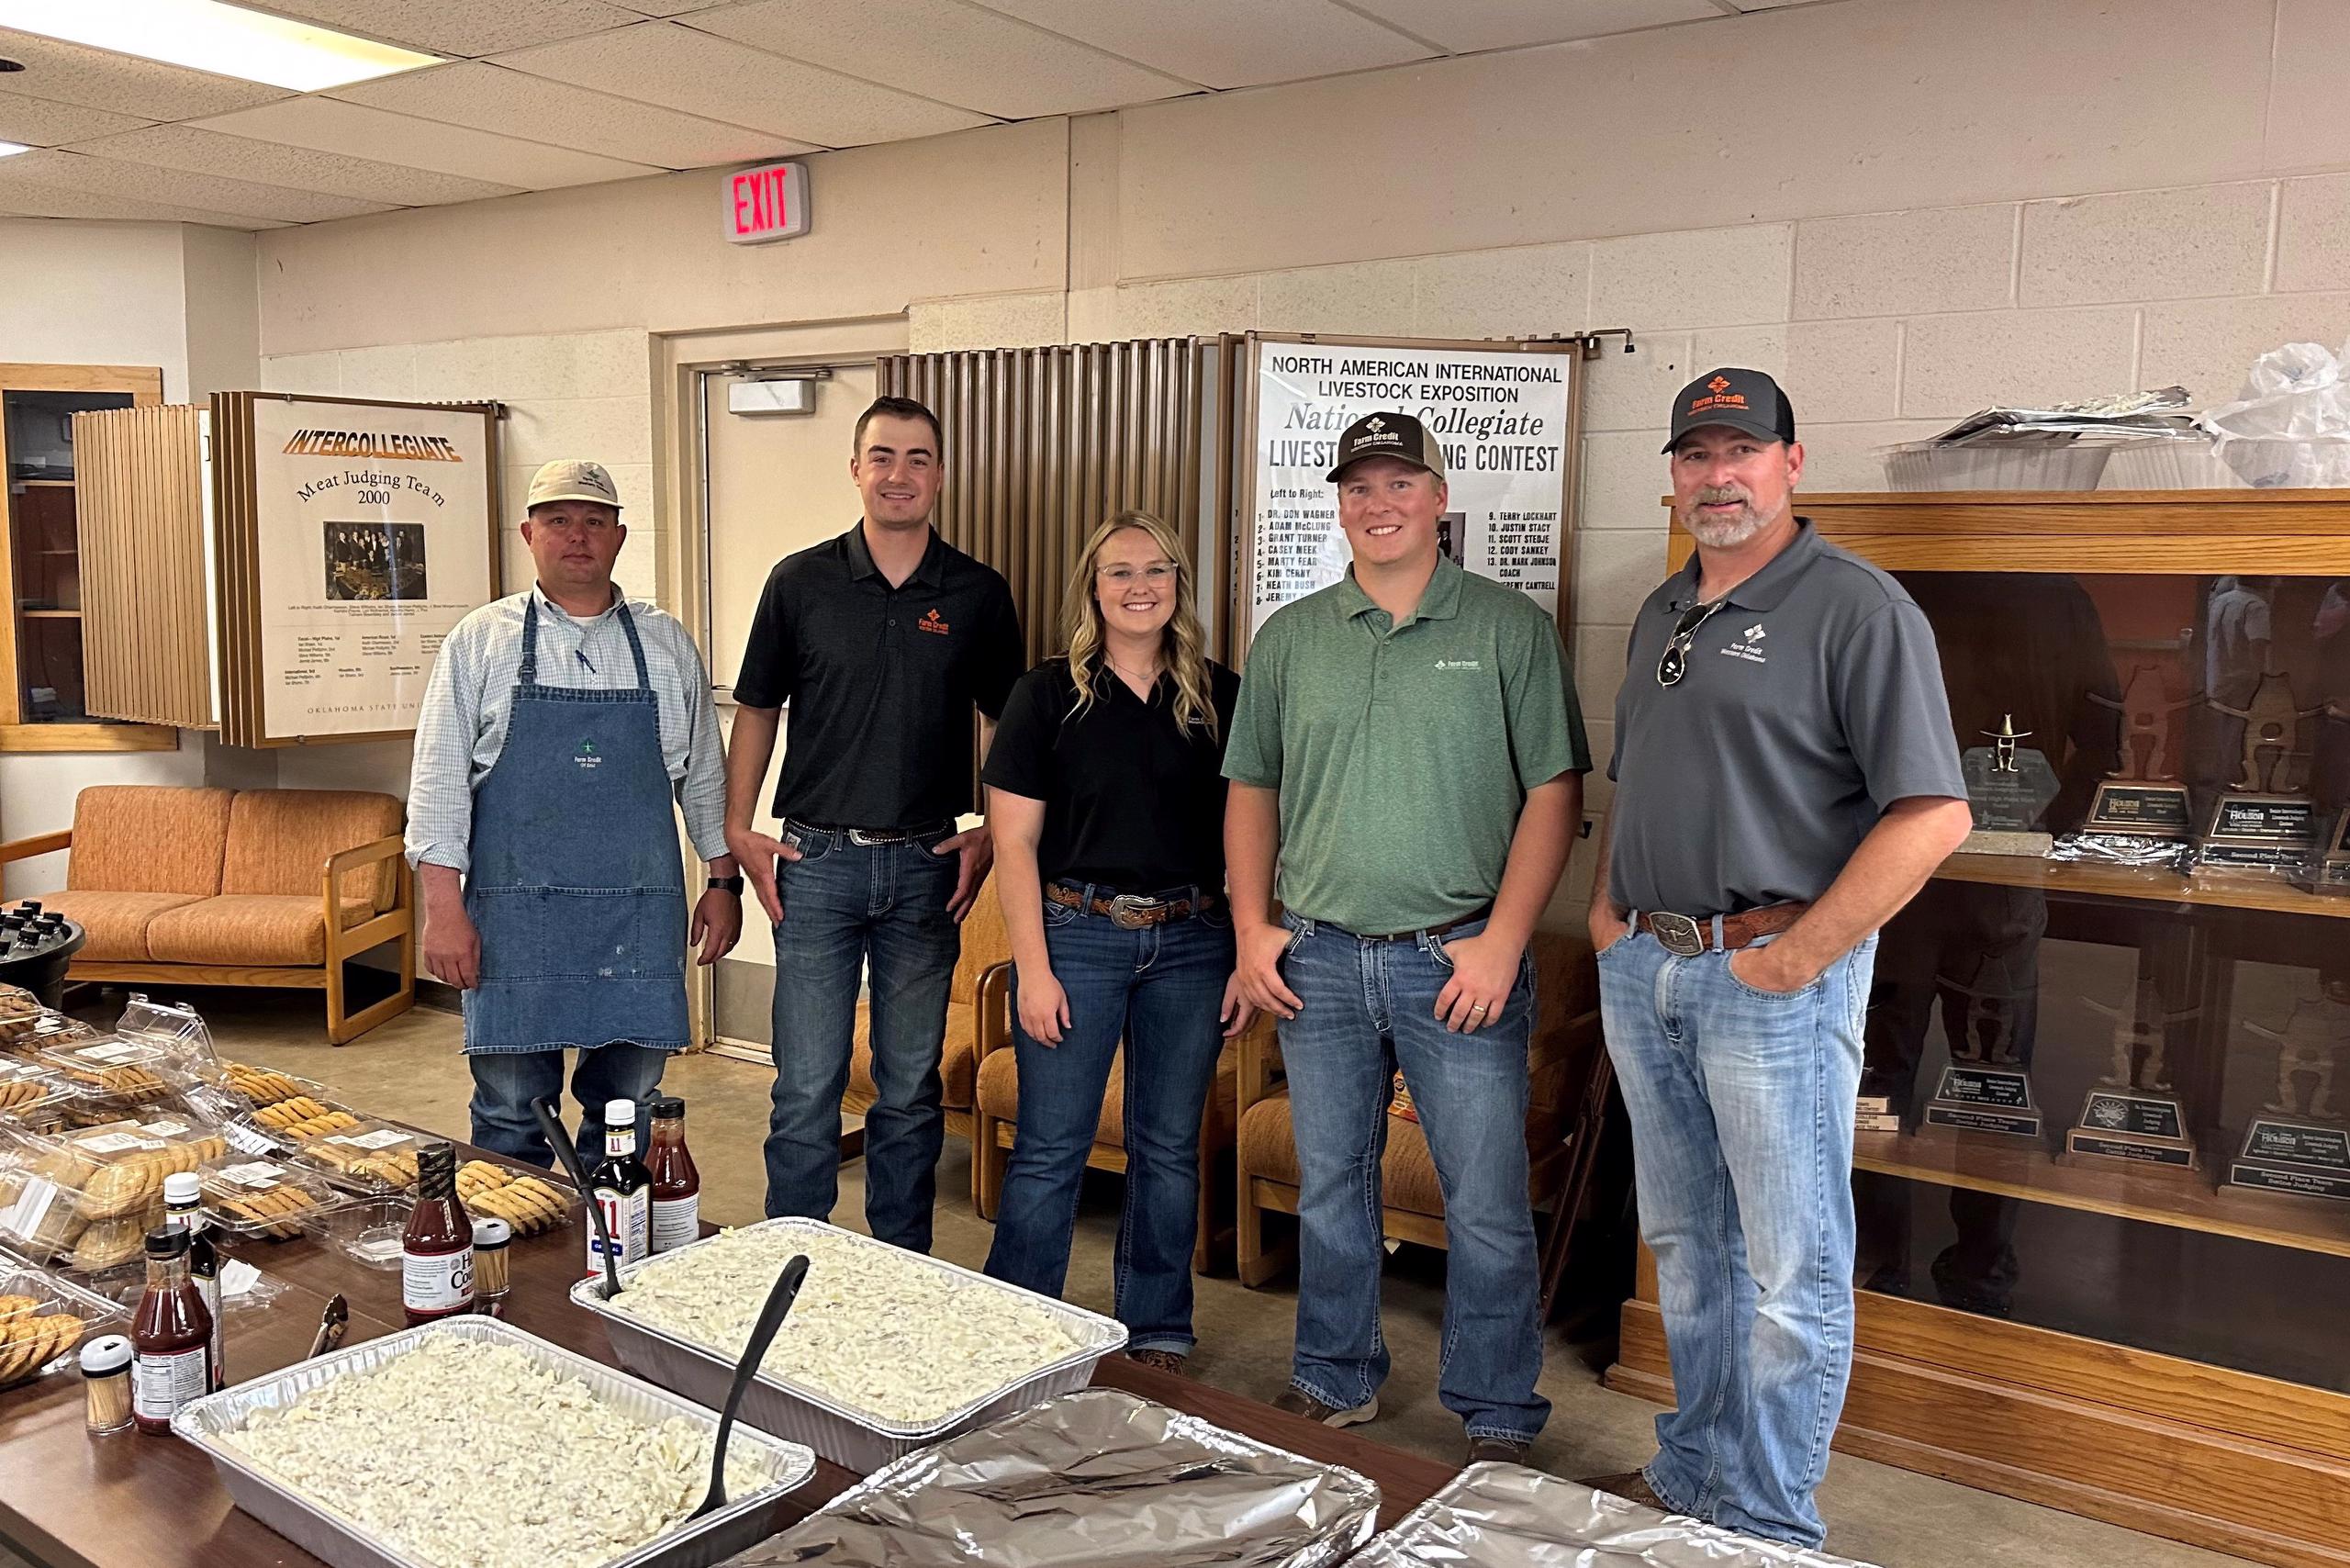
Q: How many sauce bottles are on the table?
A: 5